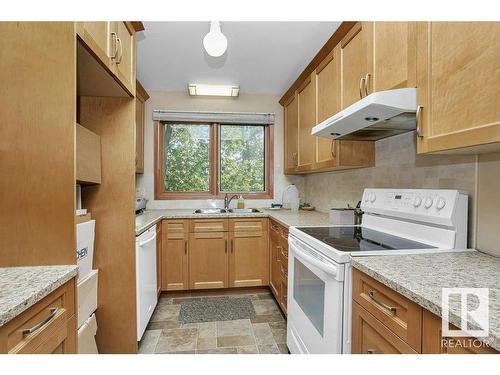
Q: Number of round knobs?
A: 5